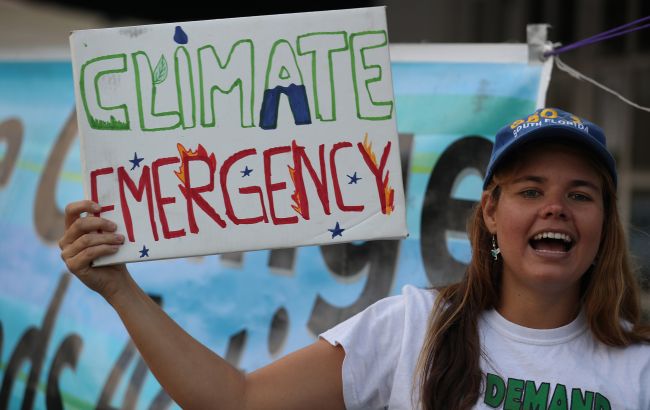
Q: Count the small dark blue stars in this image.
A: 5